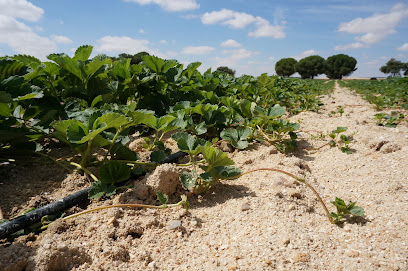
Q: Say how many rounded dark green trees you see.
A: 3